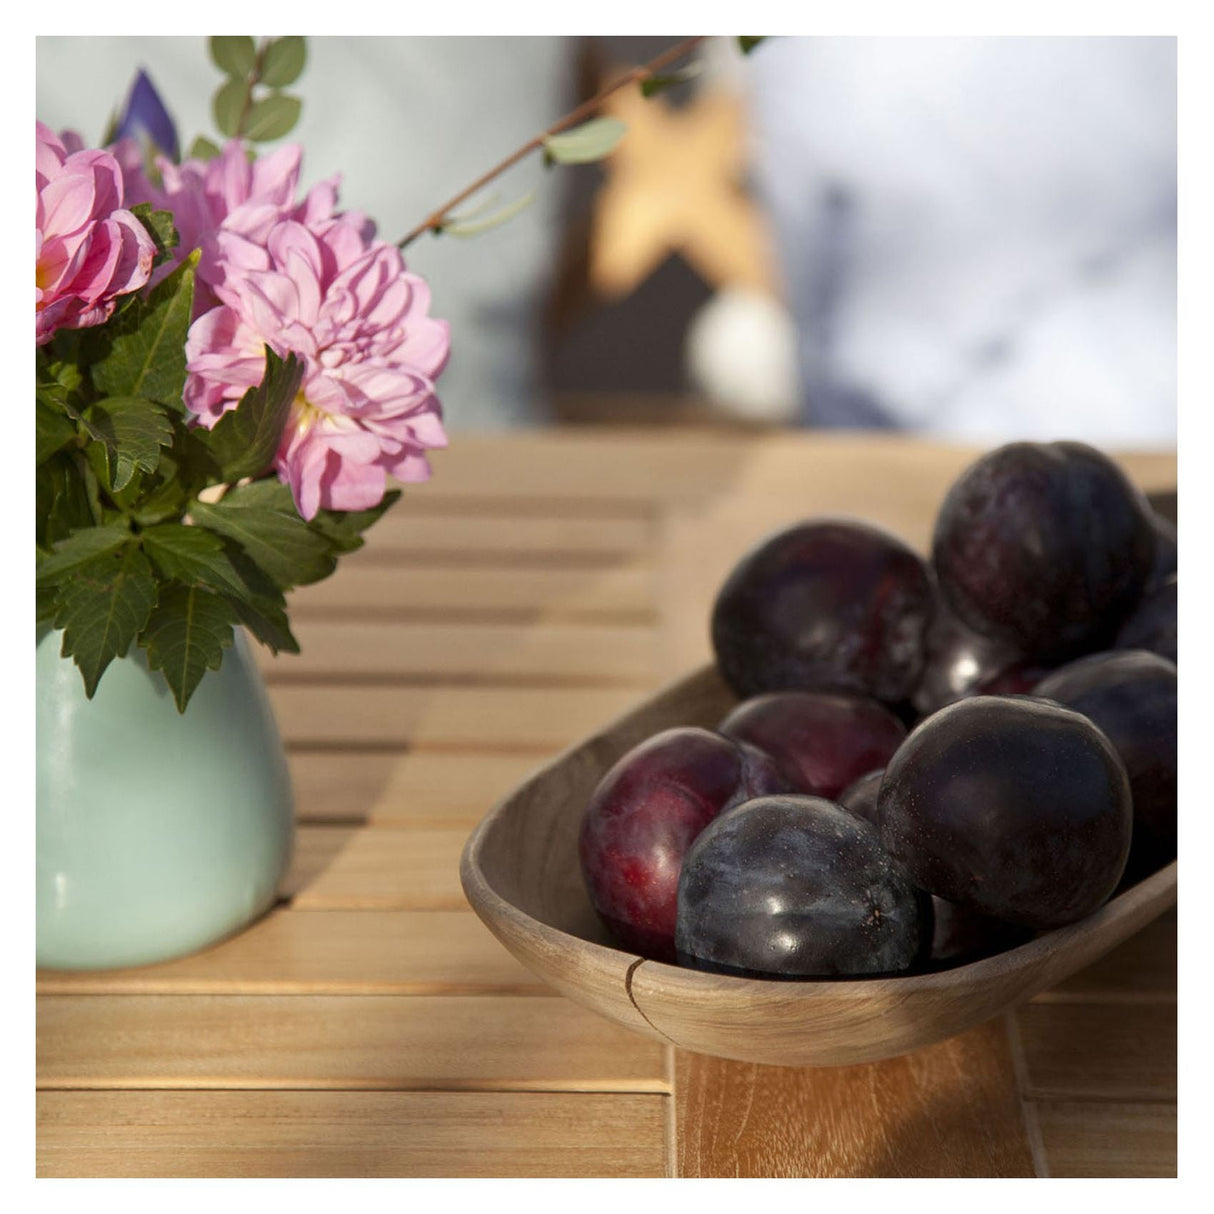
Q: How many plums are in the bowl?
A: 11